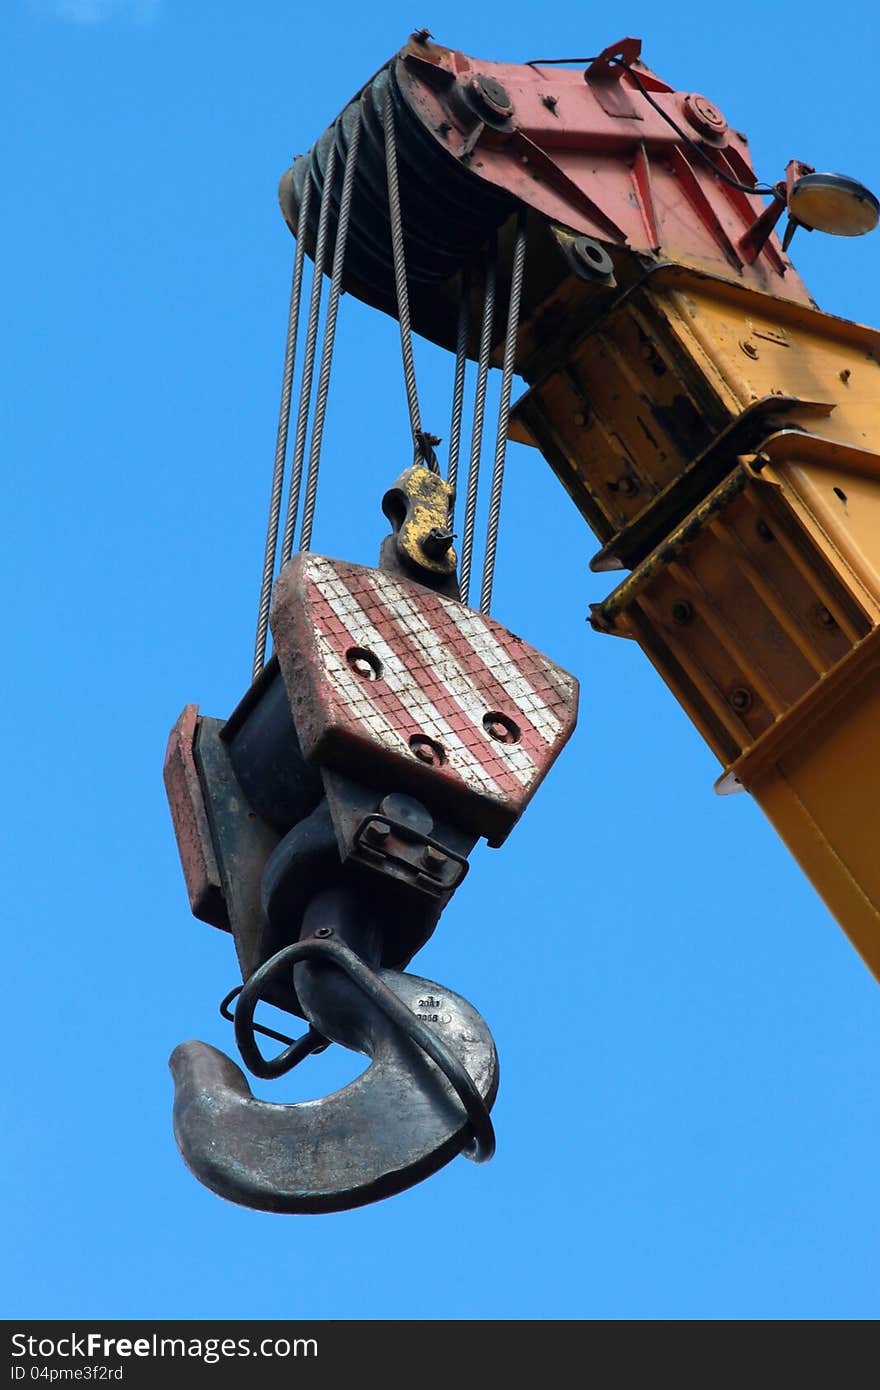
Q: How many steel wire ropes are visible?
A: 7